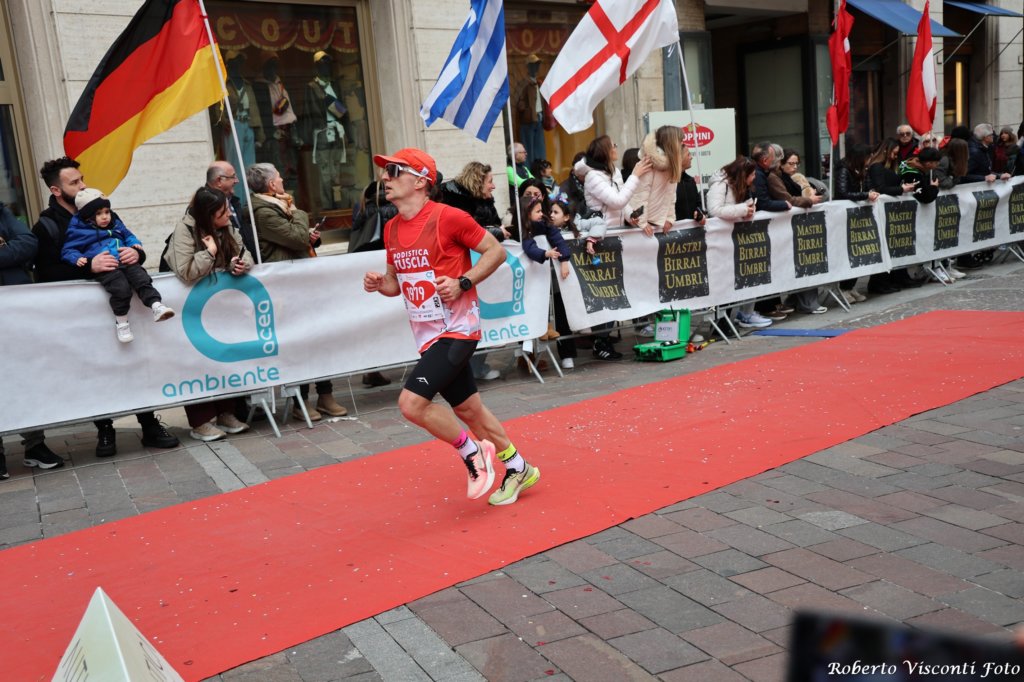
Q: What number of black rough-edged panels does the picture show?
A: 9